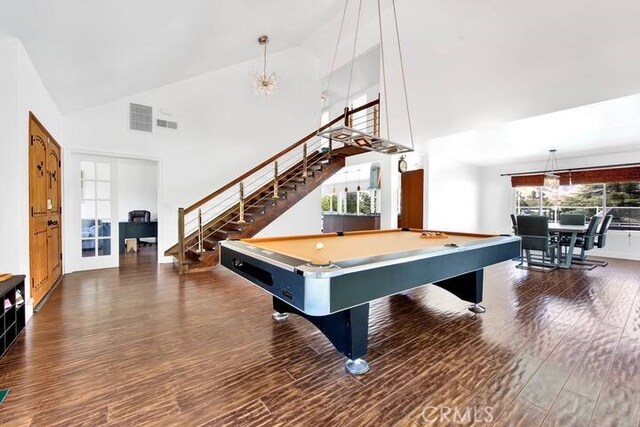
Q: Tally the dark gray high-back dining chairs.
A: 5